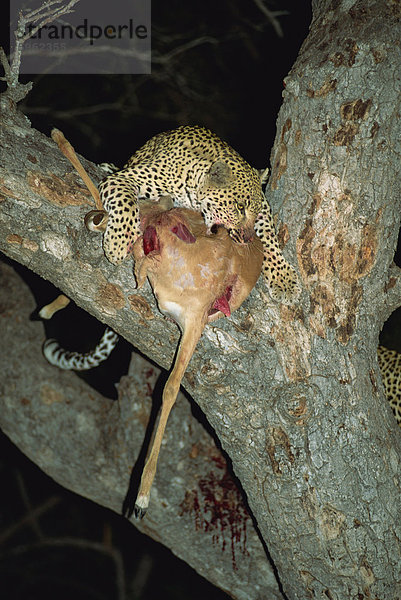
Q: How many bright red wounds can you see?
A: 3